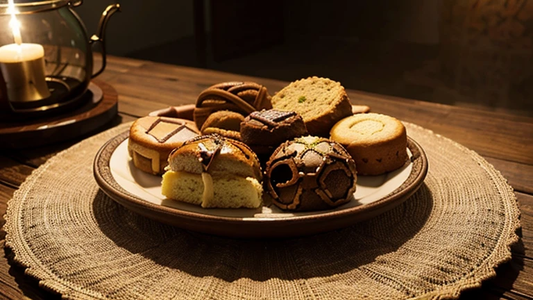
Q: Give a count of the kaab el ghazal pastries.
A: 0